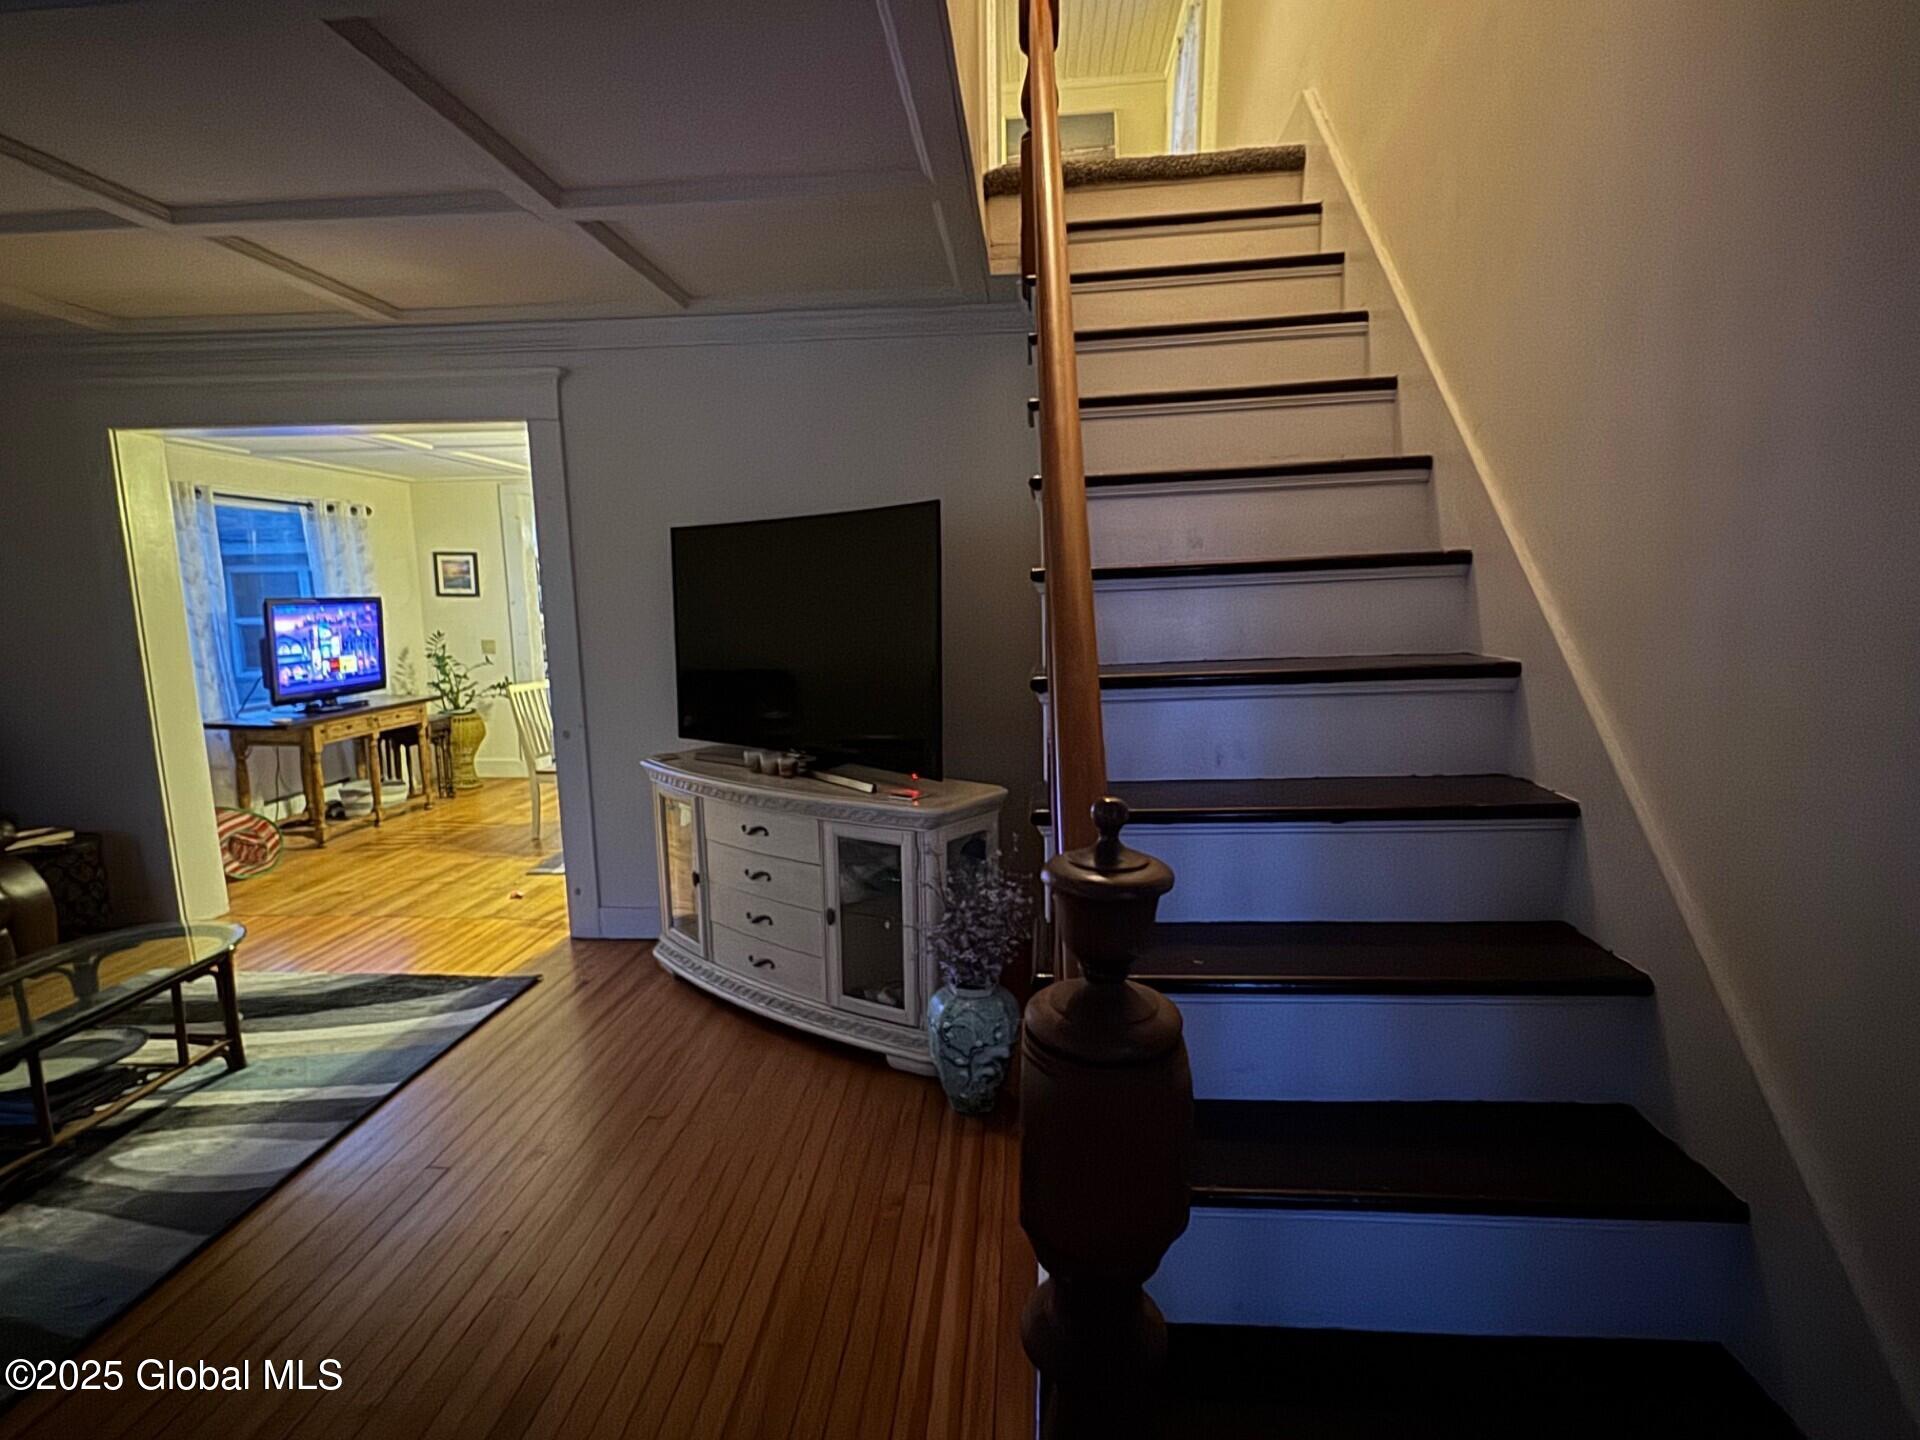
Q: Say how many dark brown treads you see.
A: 11